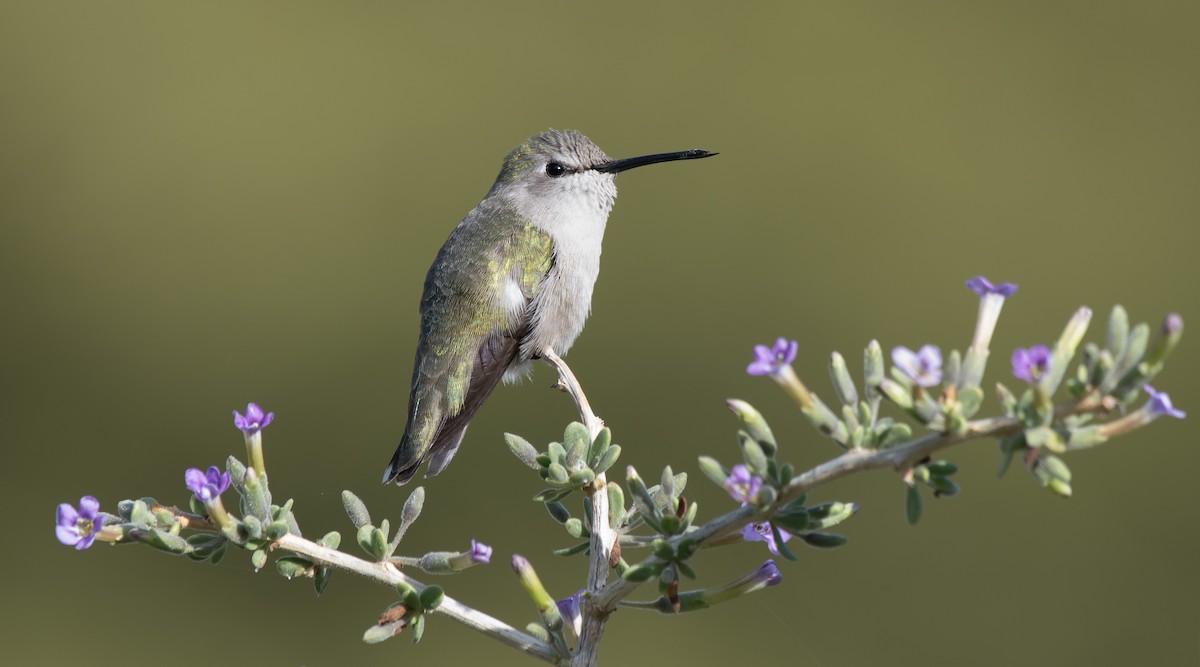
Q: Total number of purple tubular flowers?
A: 13